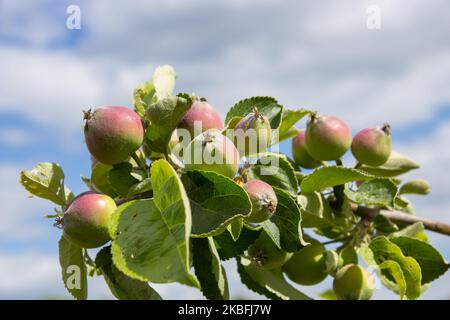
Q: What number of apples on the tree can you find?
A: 12